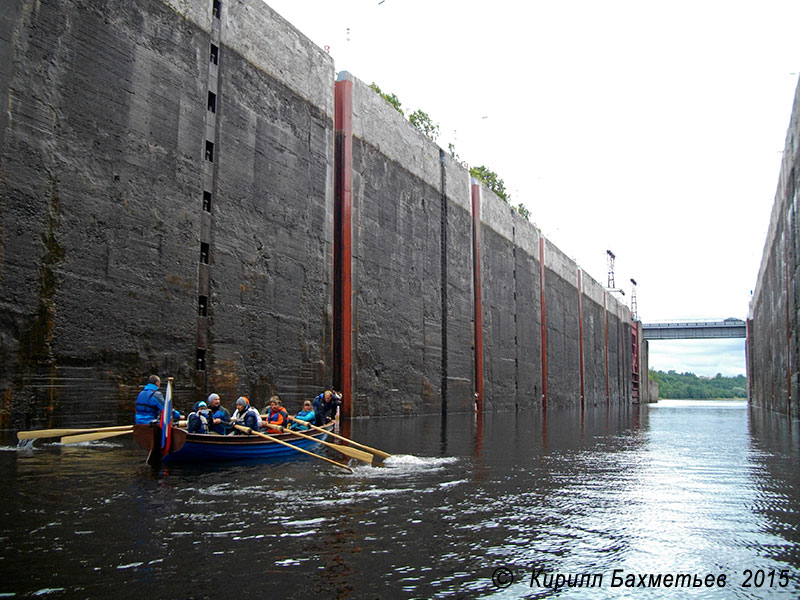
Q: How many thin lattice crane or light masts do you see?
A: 2